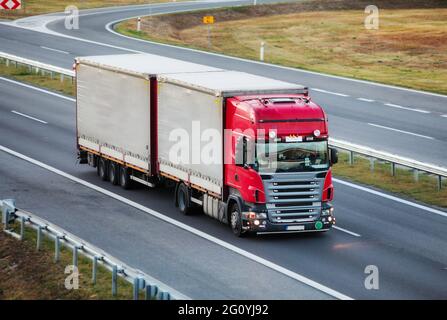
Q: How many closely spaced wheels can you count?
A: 3